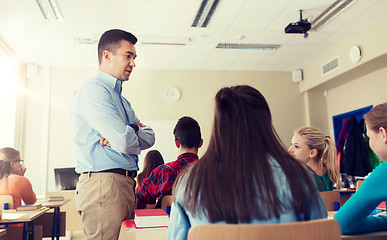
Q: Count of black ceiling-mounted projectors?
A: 1